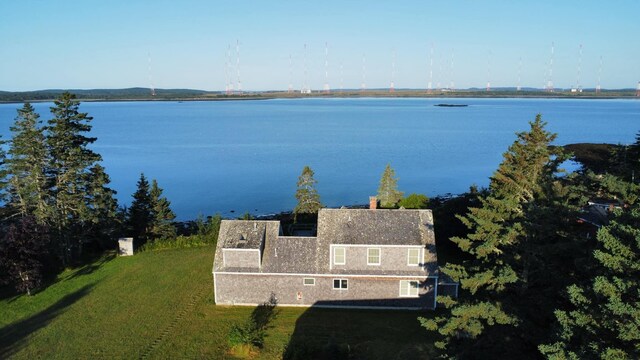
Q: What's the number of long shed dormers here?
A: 1